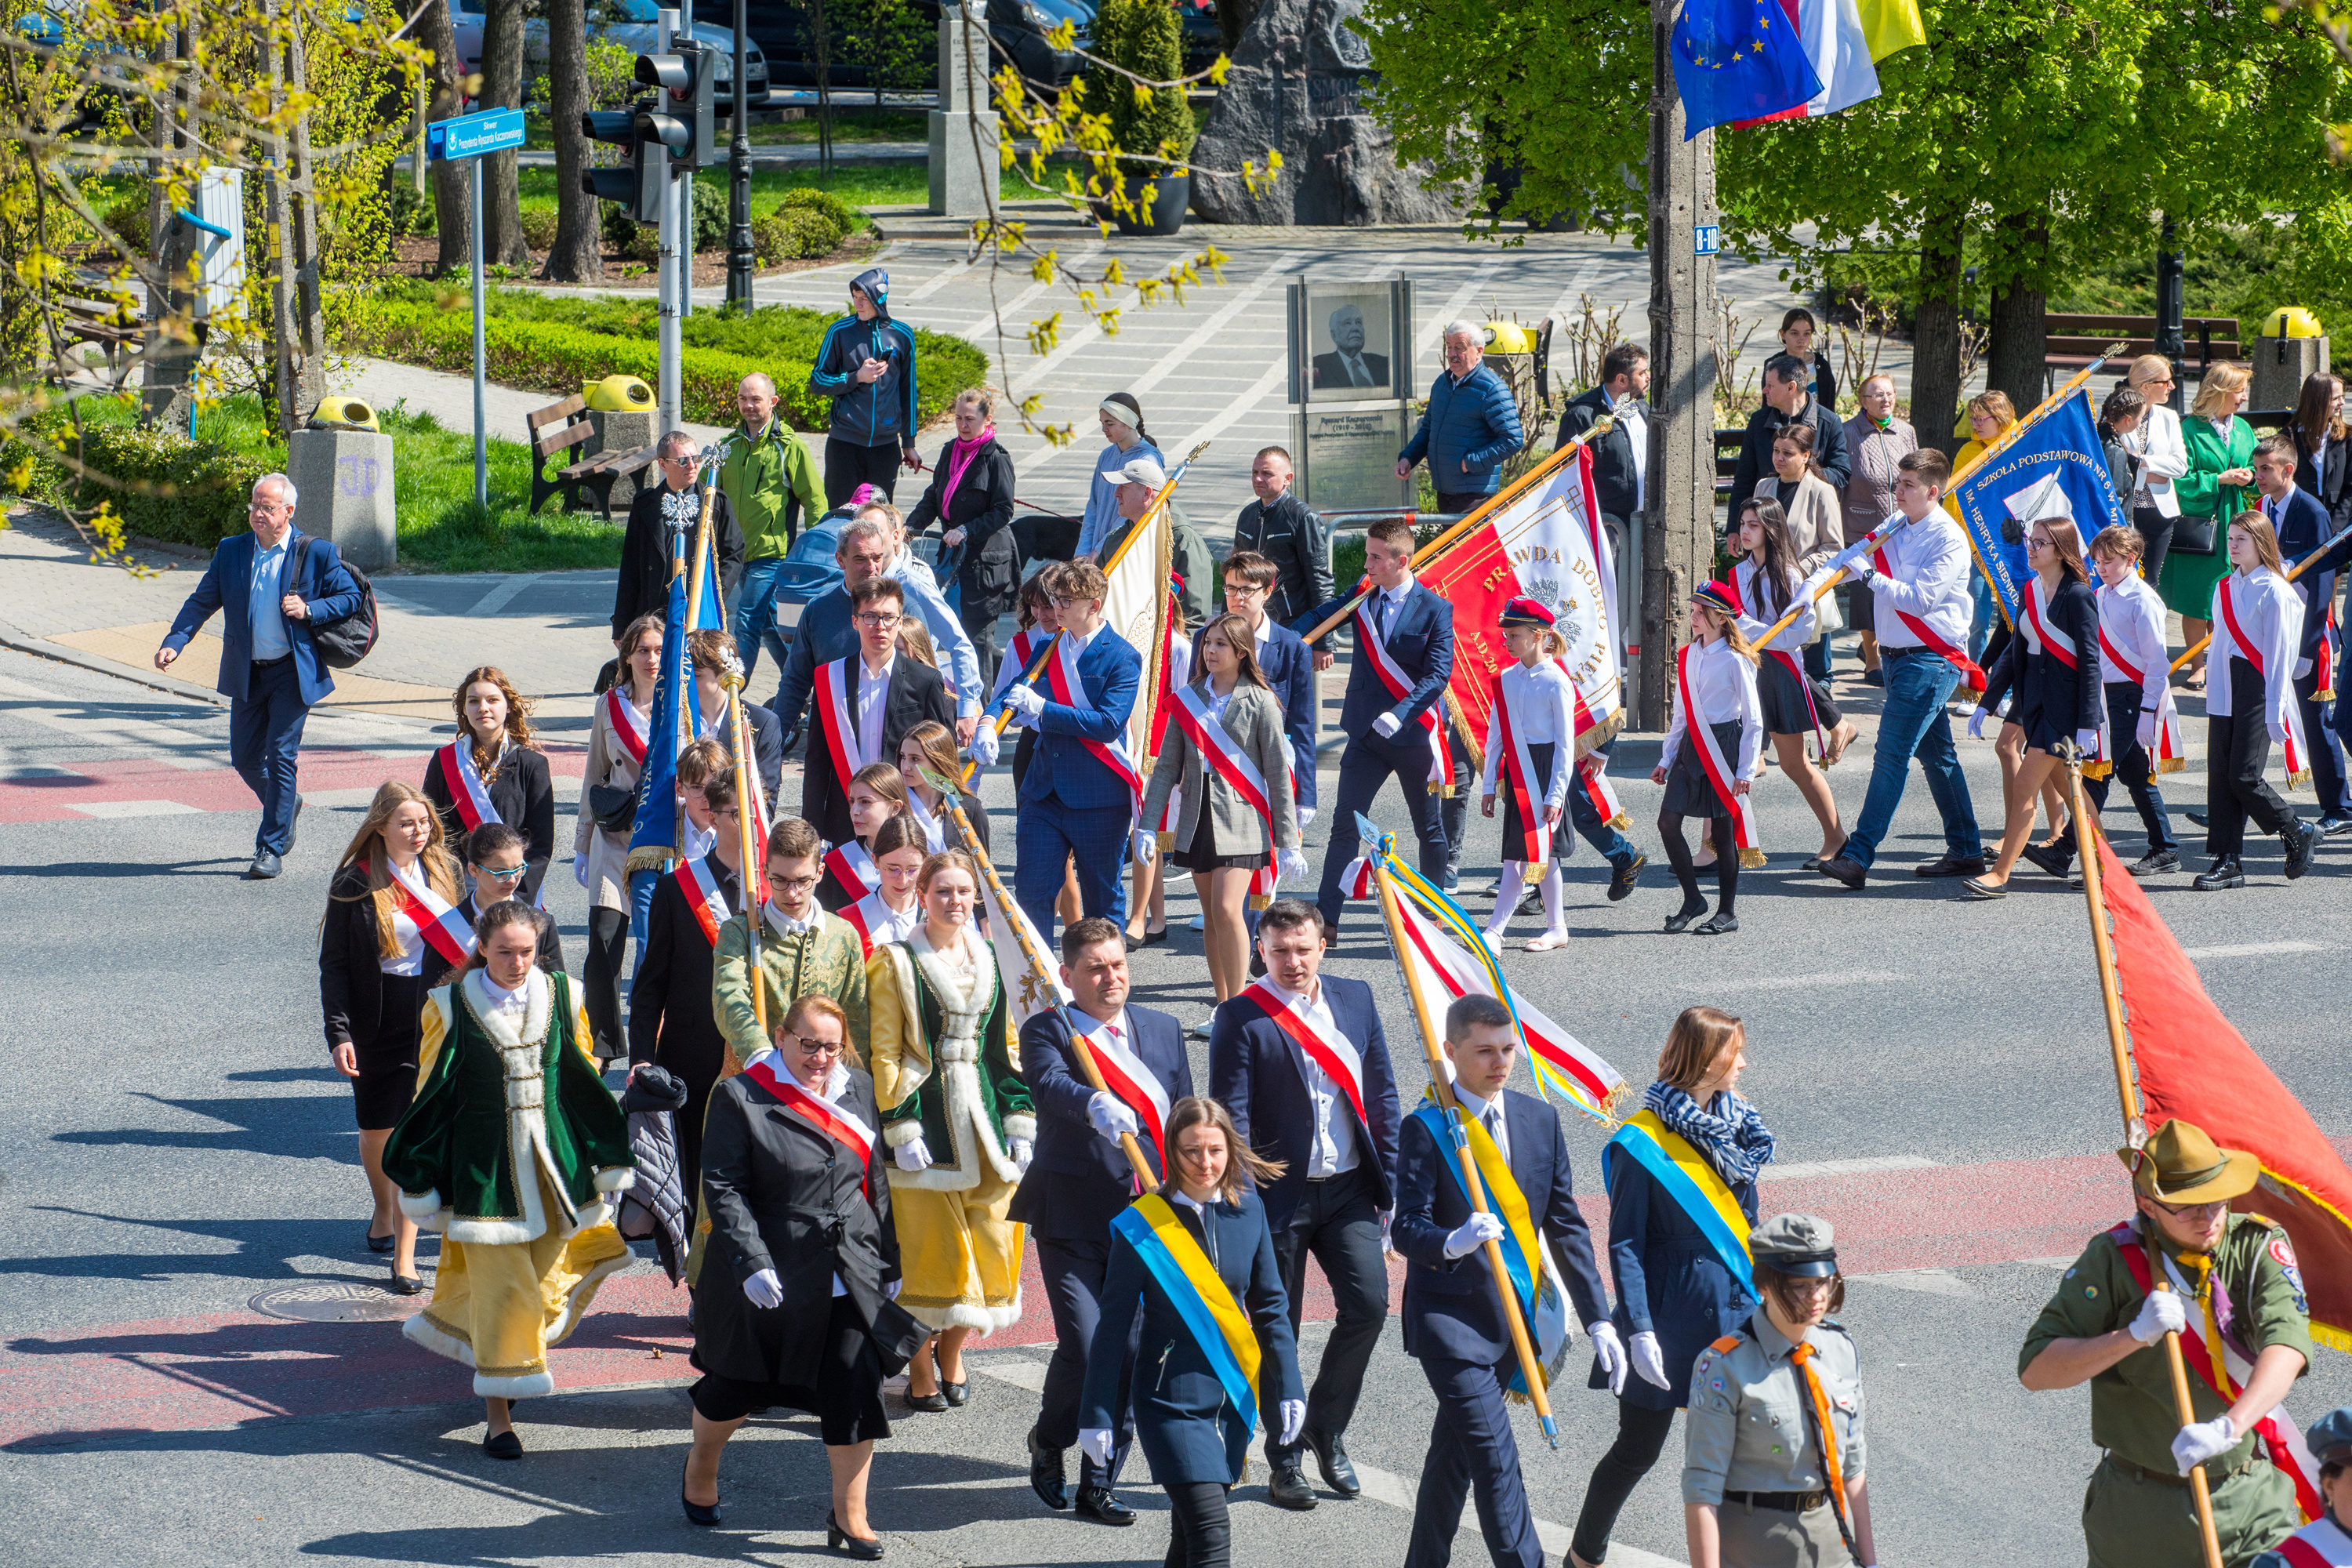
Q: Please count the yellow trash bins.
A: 4